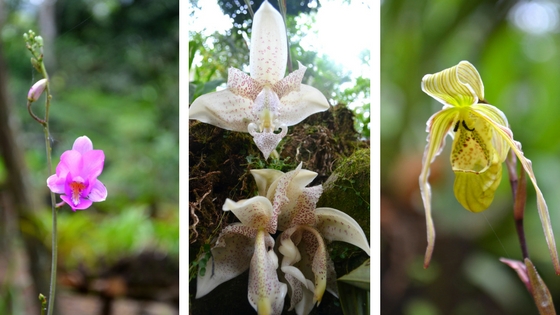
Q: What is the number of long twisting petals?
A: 2